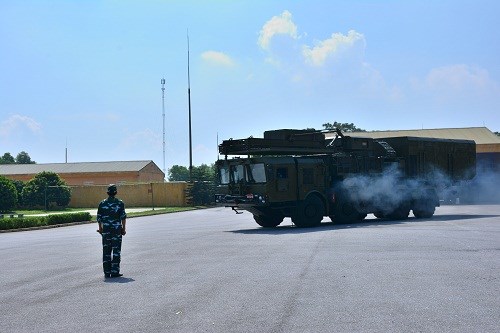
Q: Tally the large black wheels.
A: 5